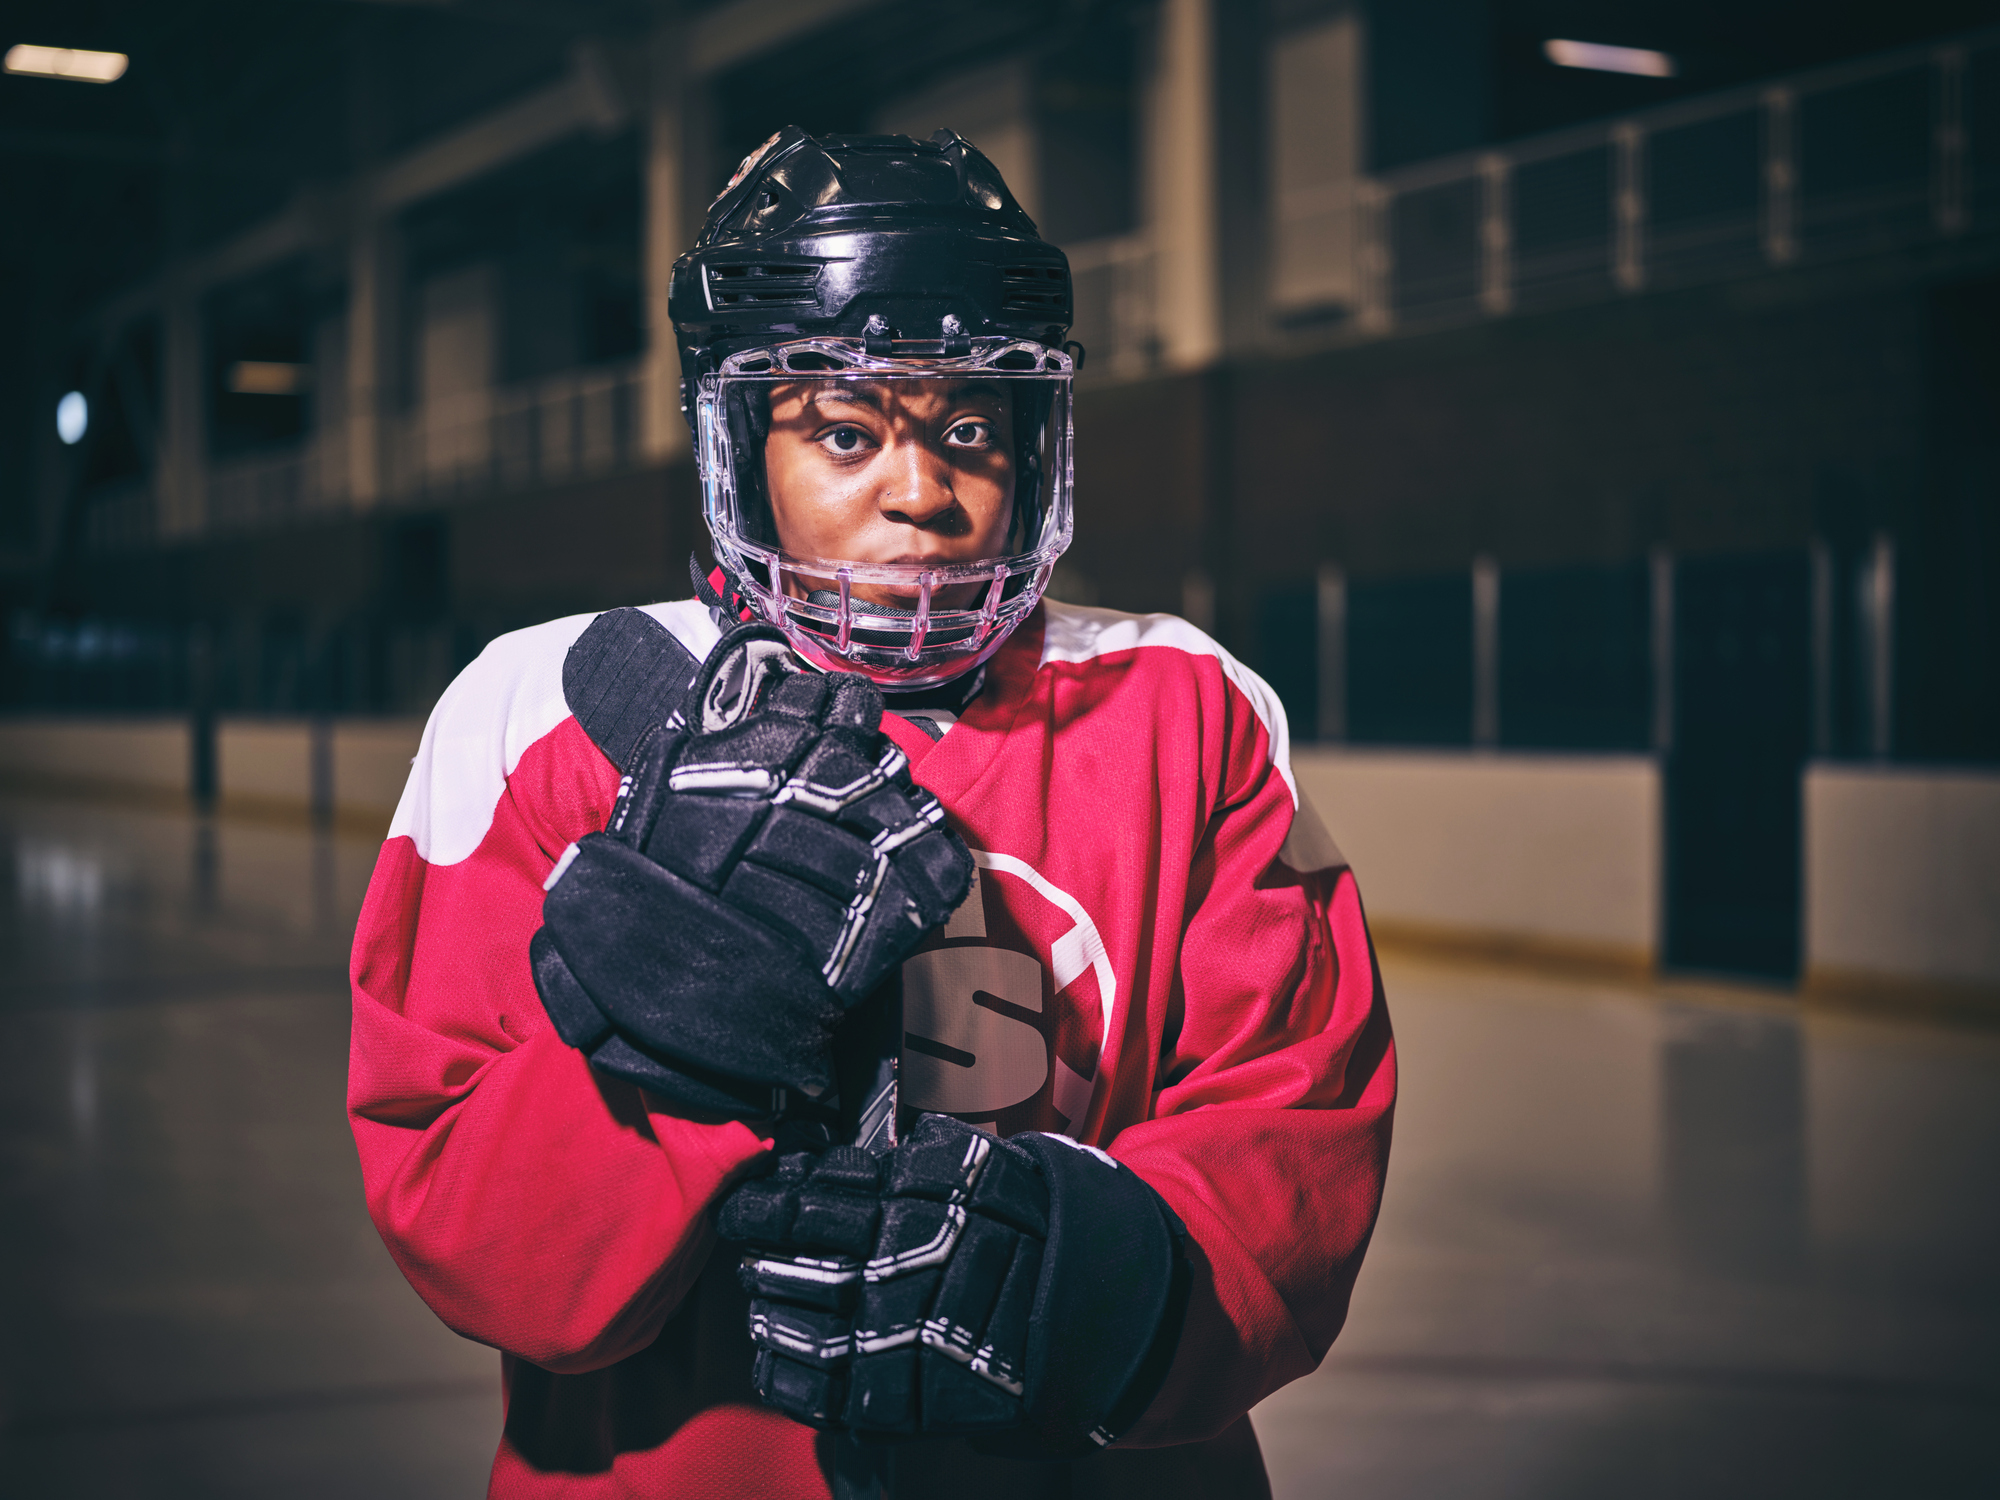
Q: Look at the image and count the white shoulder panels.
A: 2